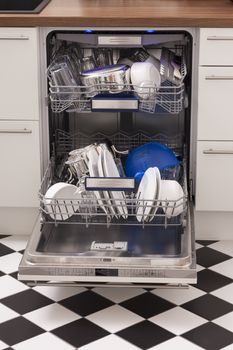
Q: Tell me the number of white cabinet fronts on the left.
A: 2